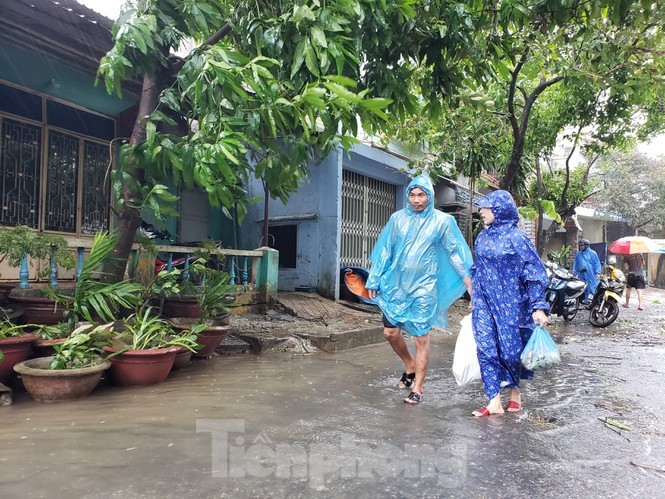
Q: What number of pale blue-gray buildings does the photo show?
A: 1